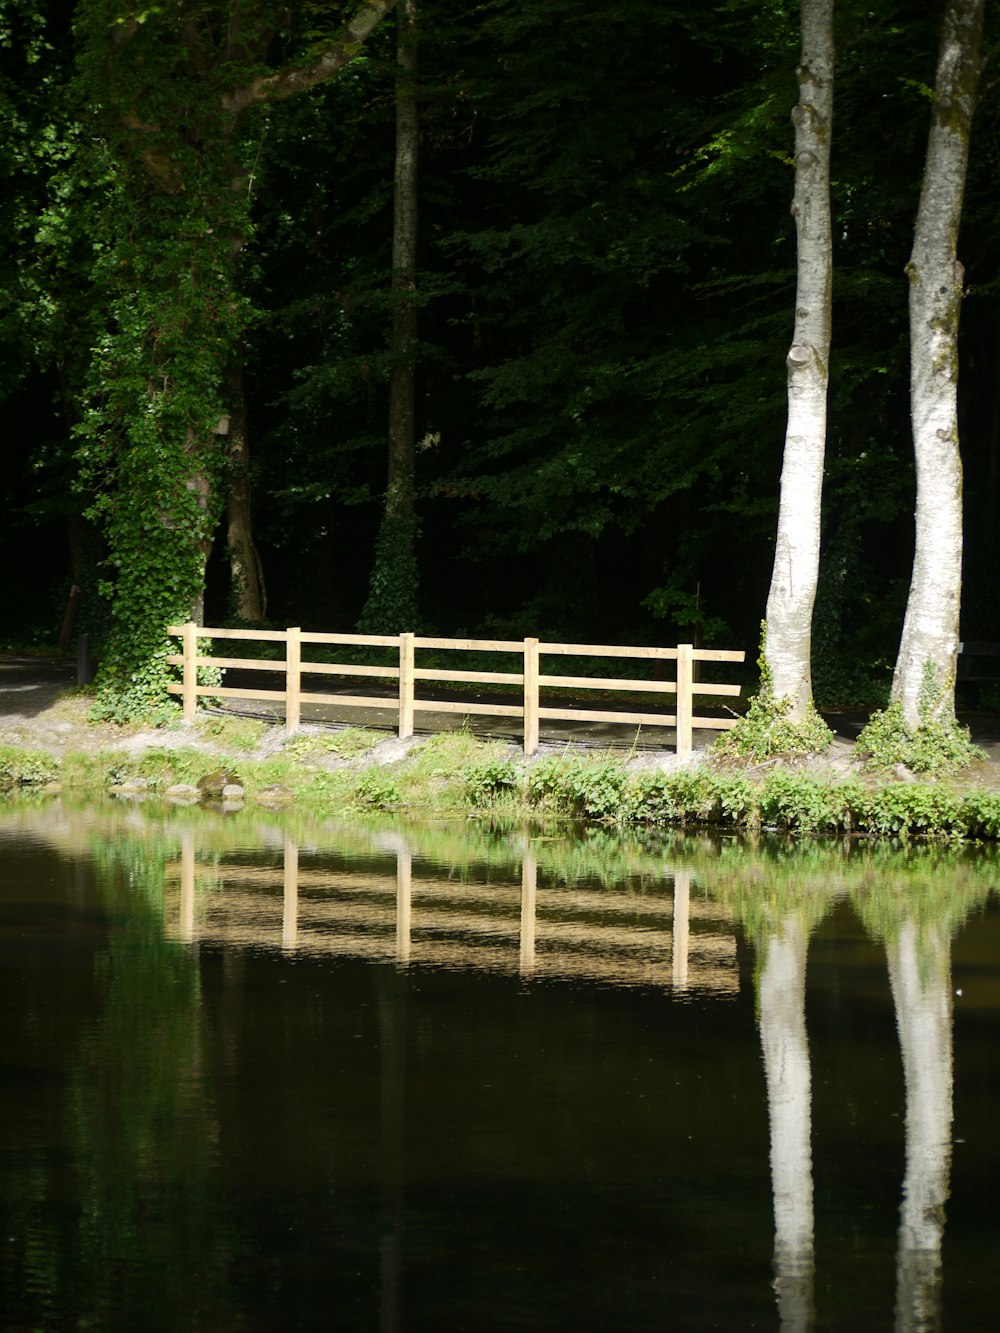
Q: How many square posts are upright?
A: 5